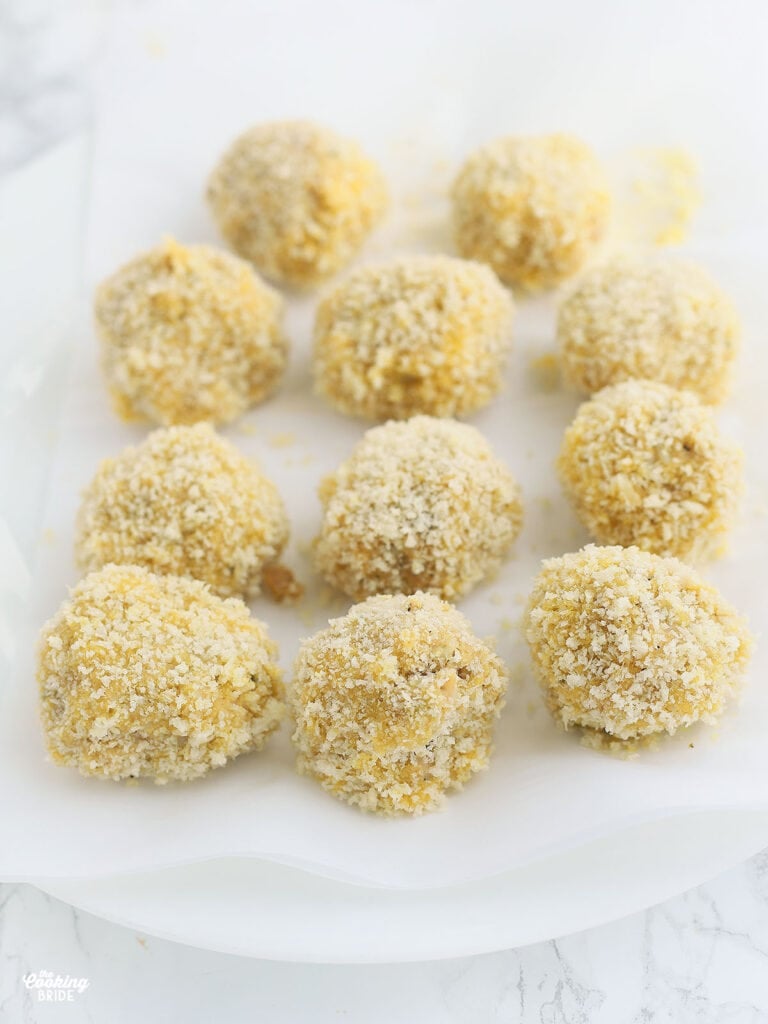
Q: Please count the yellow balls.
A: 11